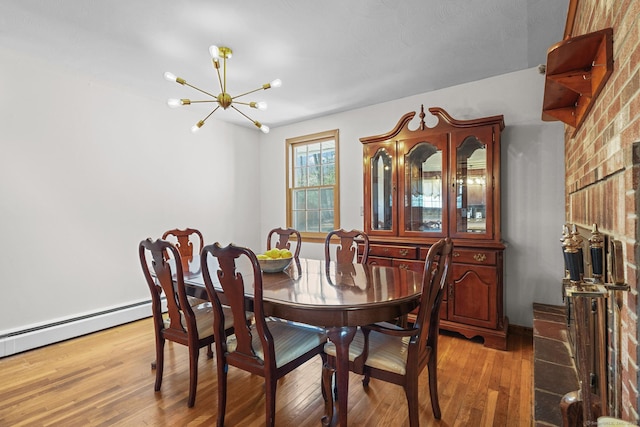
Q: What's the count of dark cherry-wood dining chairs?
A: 6